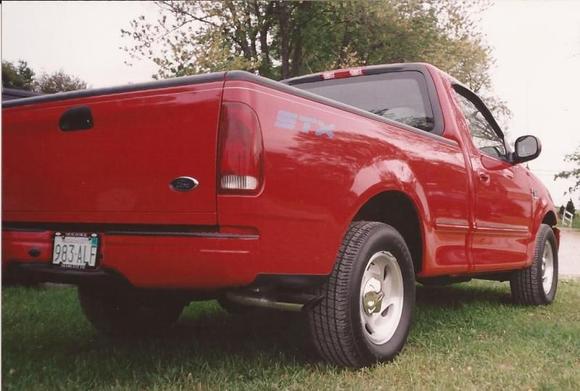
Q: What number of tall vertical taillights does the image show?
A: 1